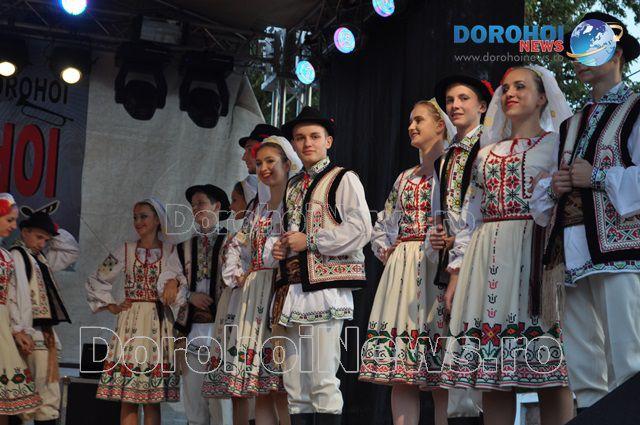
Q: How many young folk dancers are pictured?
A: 12